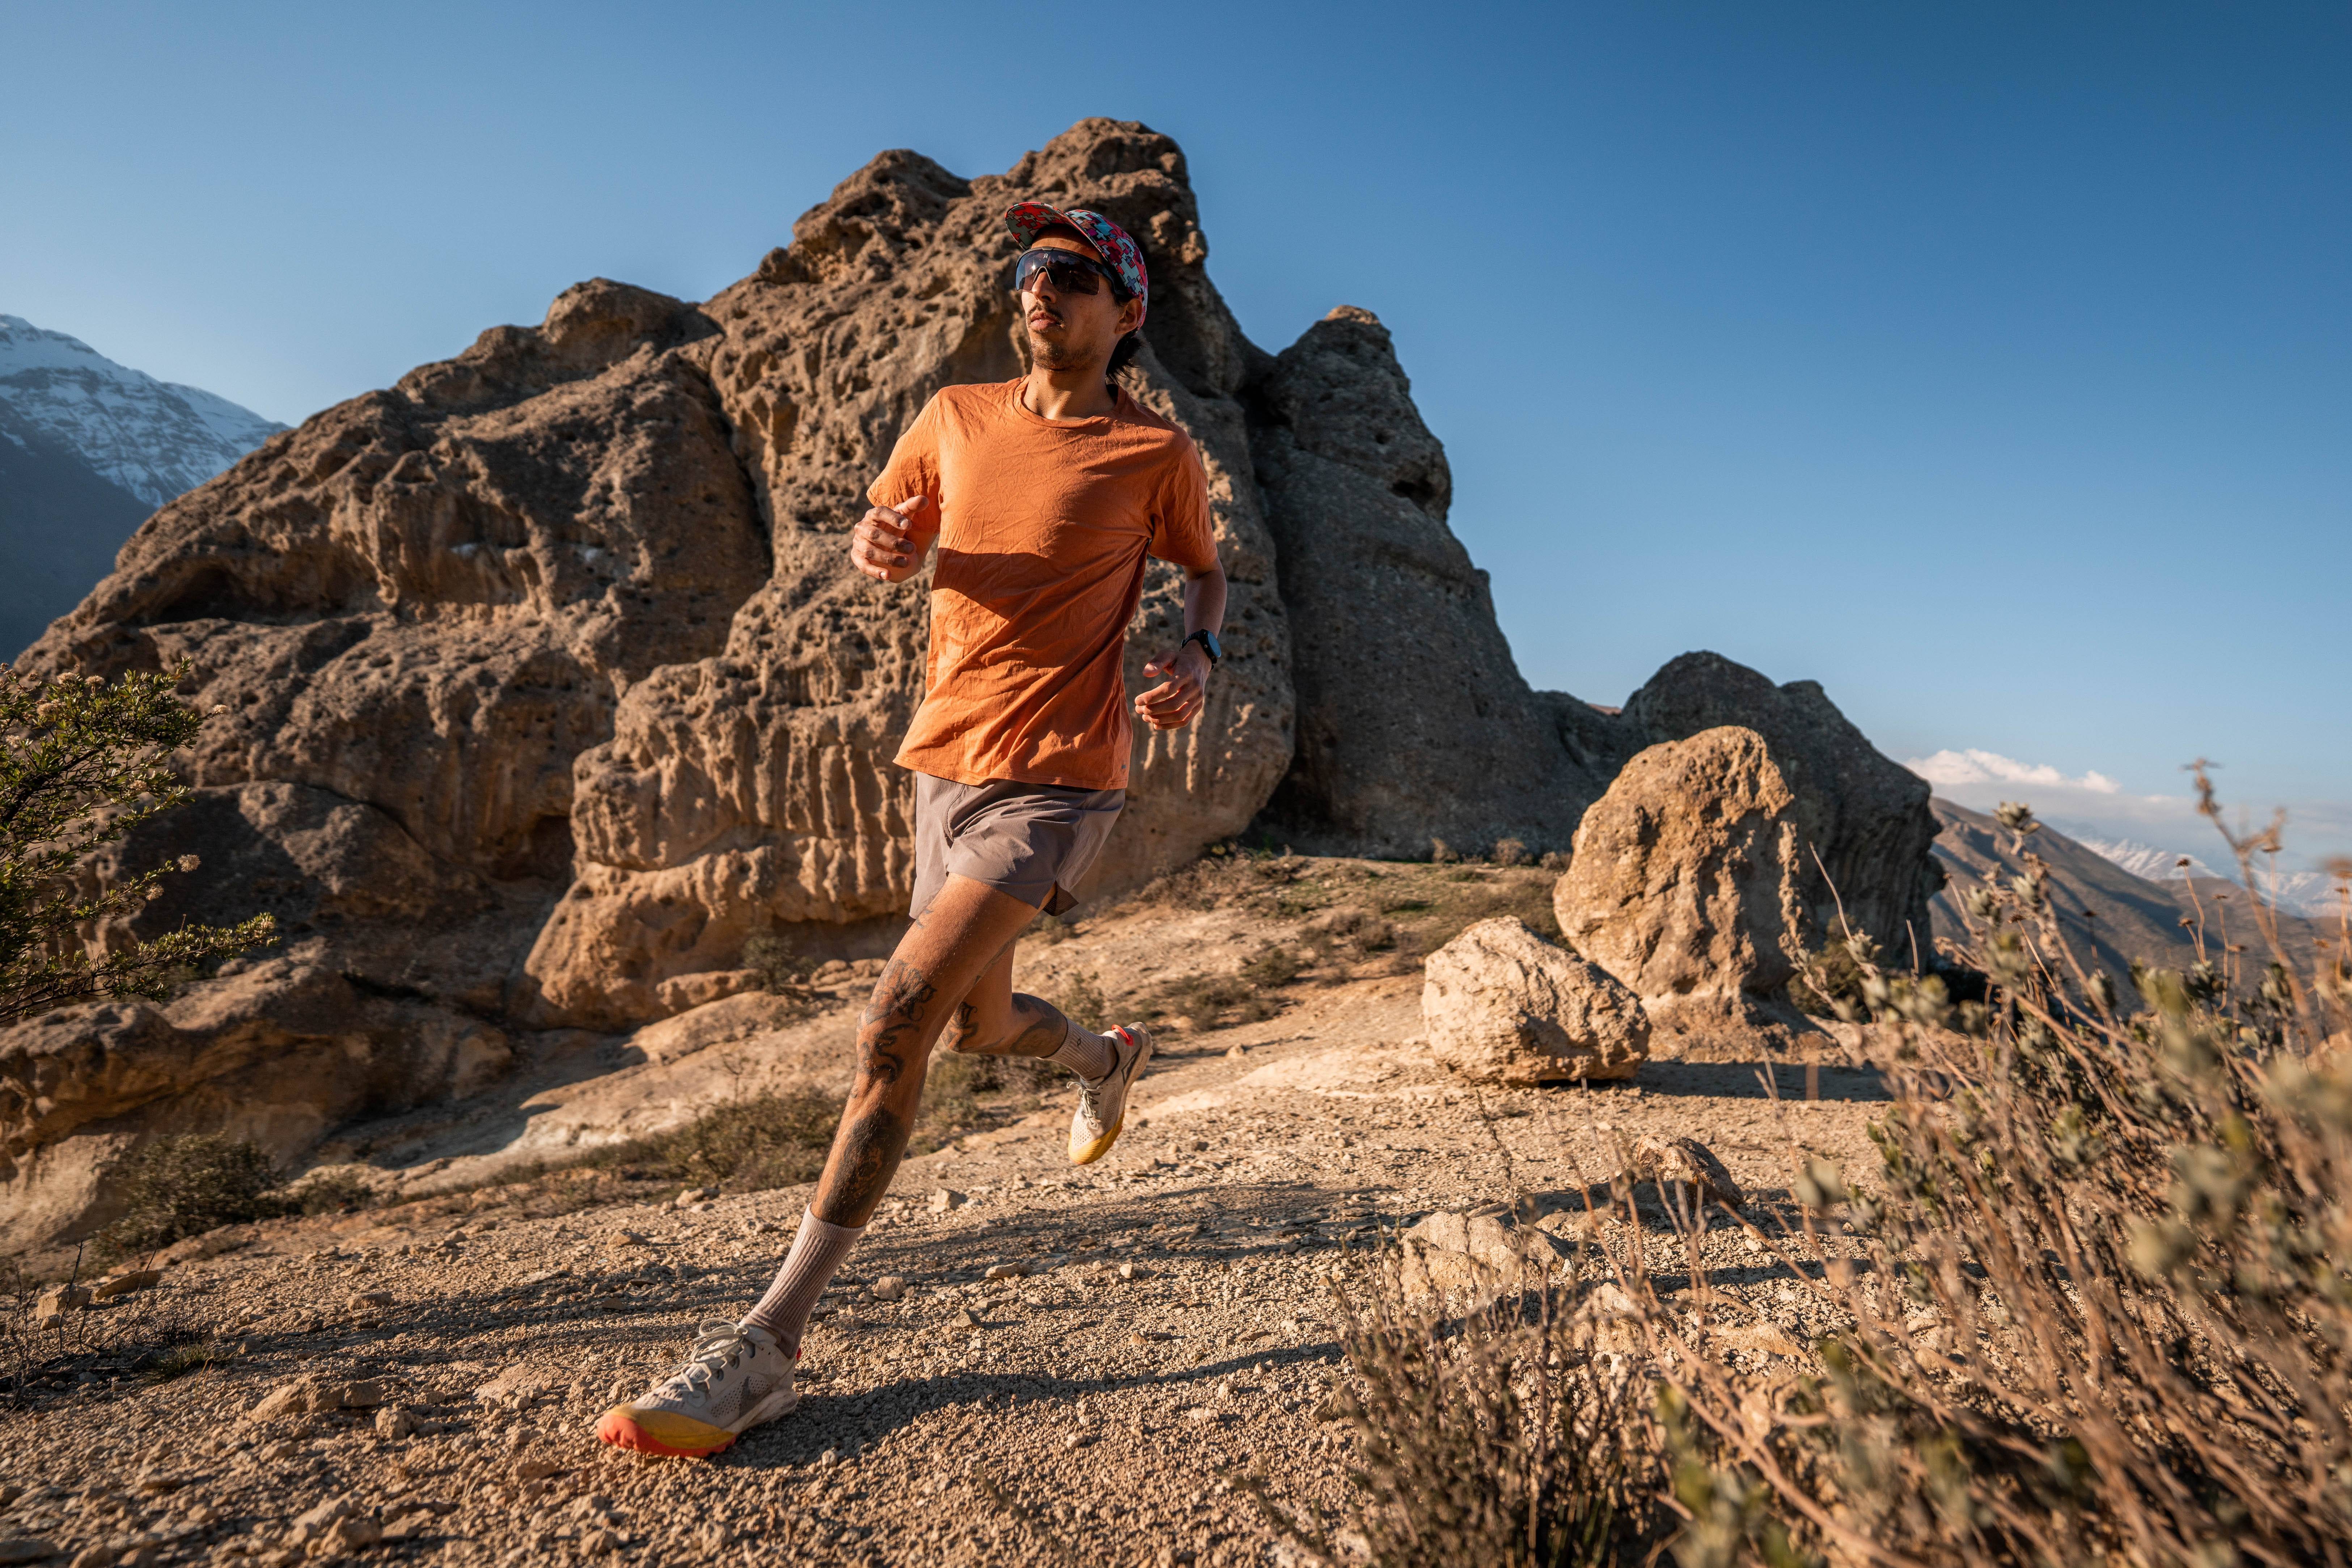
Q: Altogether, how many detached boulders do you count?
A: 2